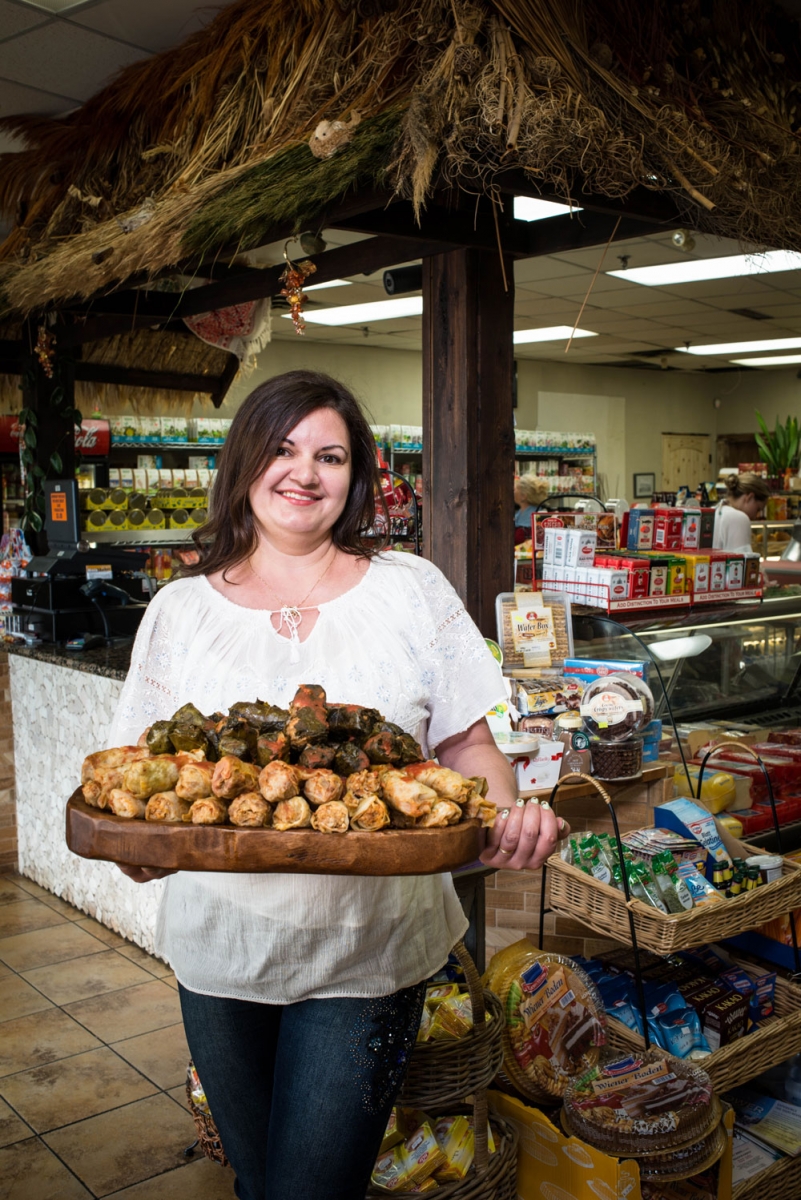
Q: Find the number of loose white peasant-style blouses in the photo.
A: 1